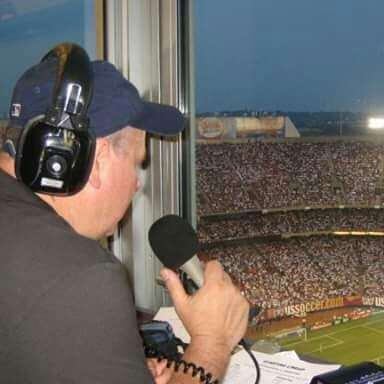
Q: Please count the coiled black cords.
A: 1